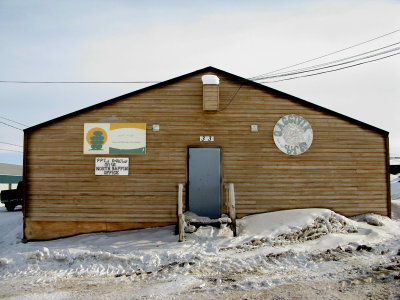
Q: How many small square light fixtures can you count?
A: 2